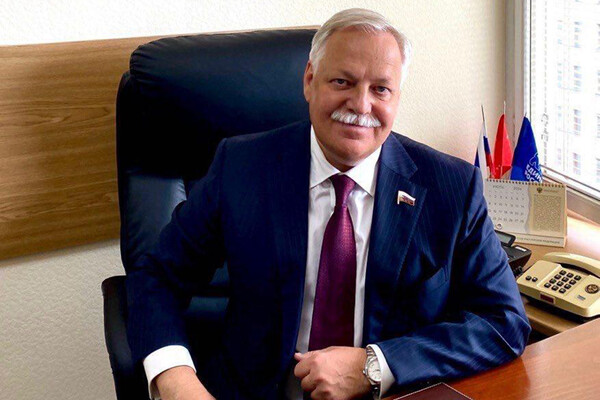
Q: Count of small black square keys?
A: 14